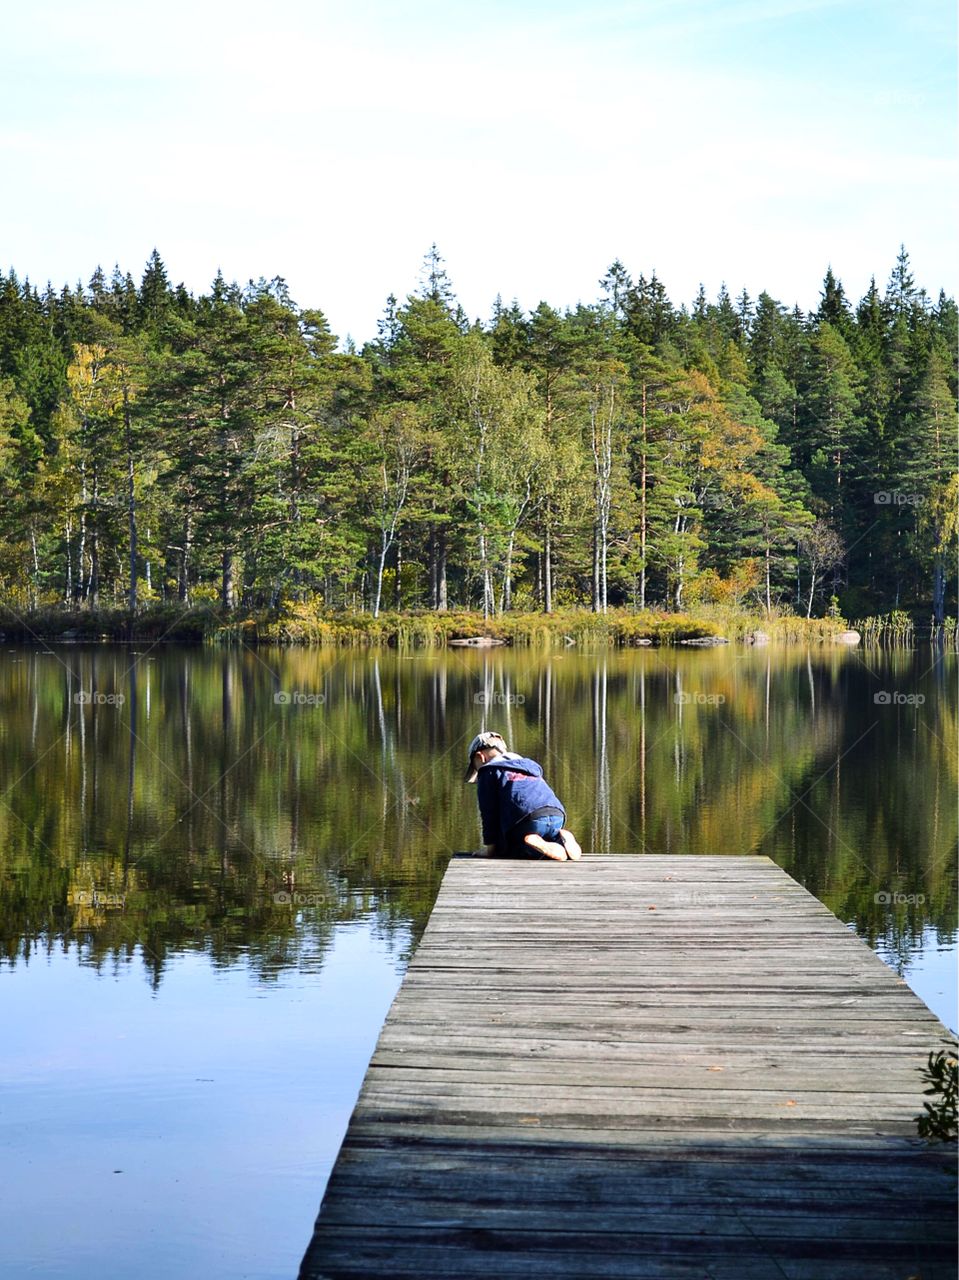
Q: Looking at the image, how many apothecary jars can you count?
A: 0